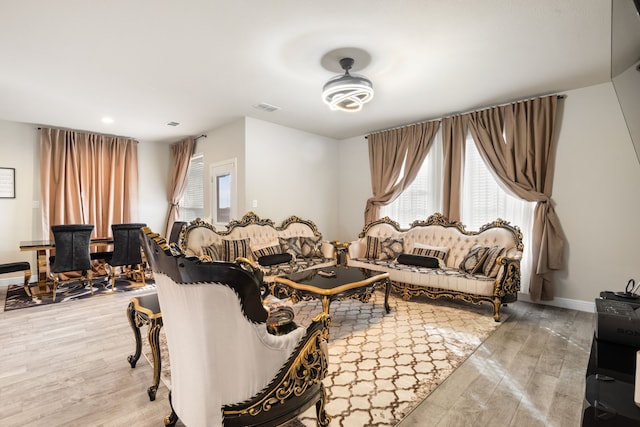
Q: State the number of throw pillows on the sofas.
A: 12